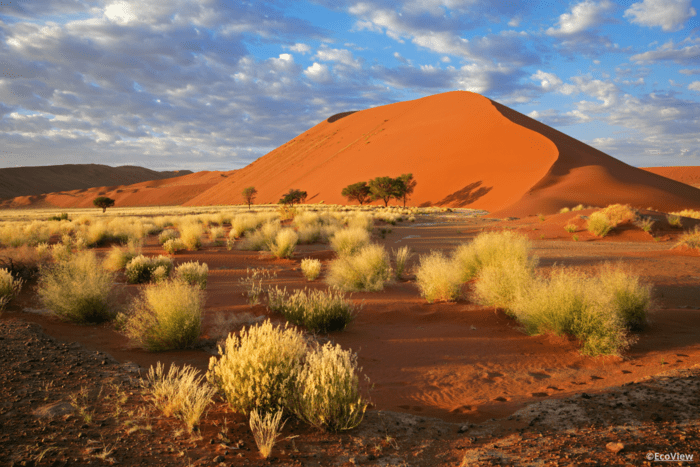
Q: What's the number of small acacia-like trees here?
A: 6